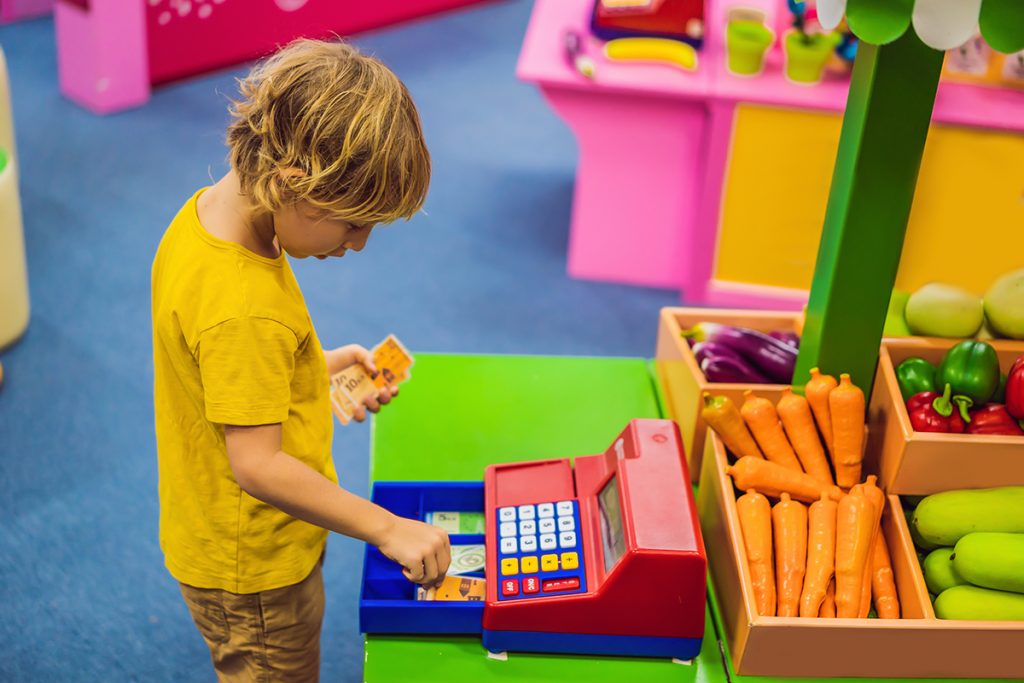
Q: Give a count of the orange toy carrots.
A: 13